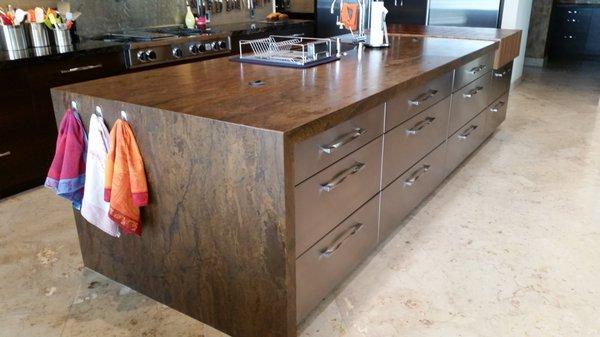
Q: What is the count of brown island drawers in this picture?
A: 11